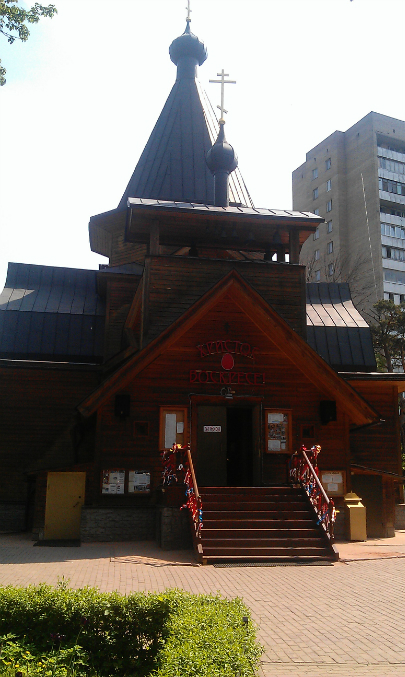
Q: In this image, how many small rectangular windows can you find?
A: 12